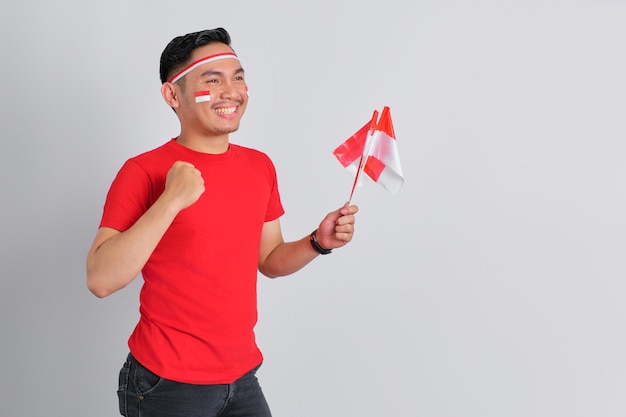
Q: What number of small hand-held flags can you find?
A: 2